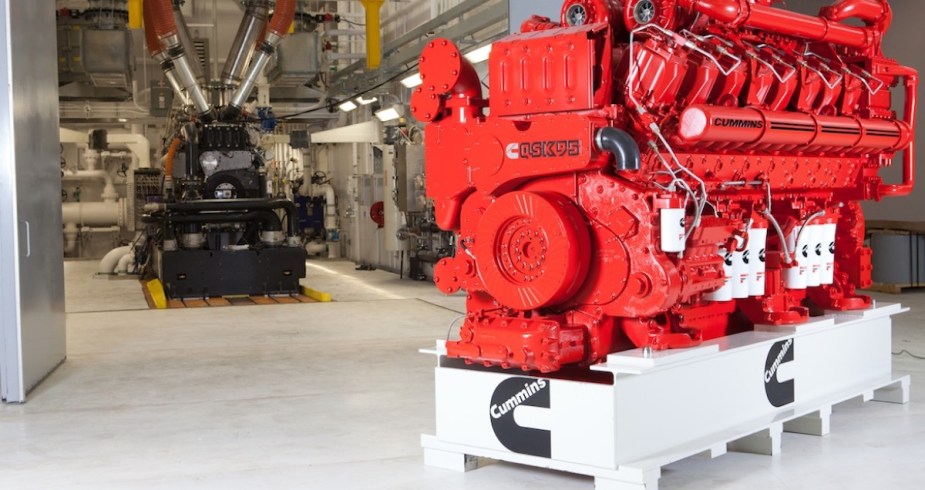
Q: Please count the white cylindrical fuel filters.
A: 7